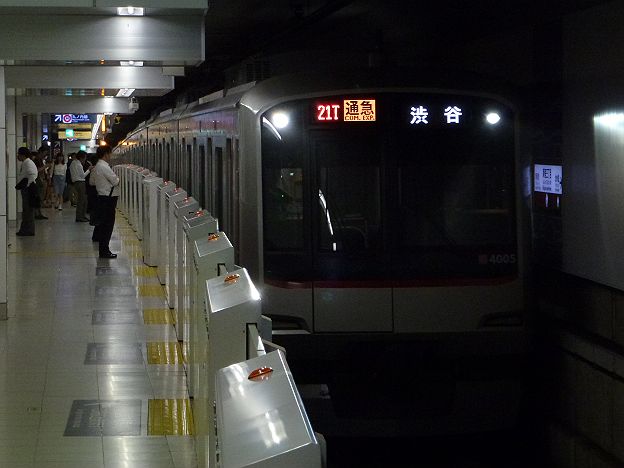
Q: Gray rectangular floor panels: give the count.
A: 5